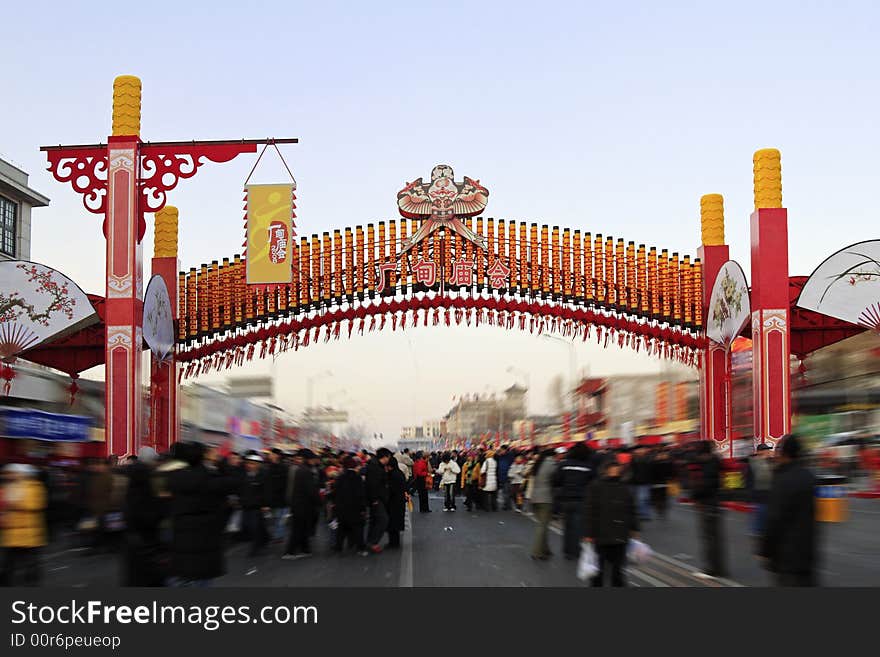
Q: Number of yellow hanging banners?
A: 1